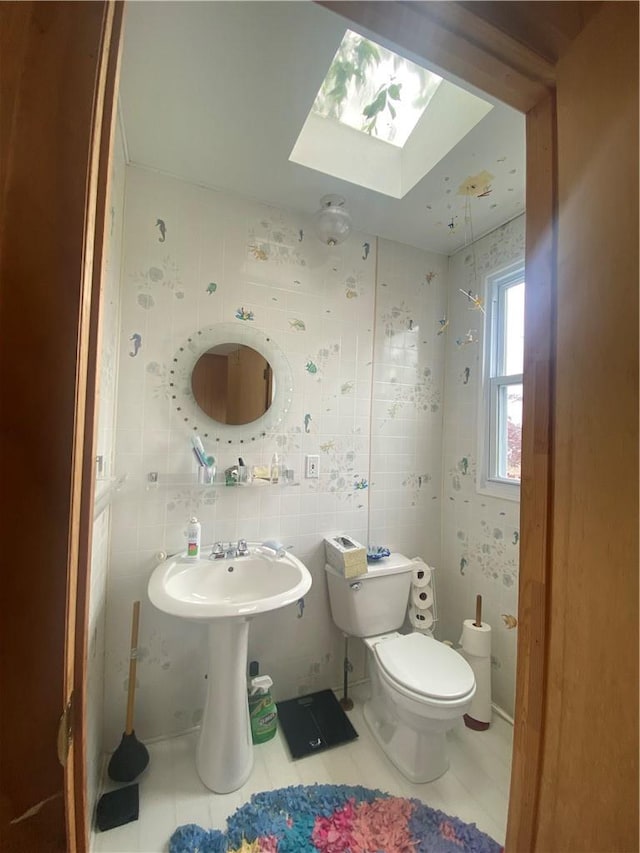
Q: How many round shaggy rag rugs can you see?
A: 1